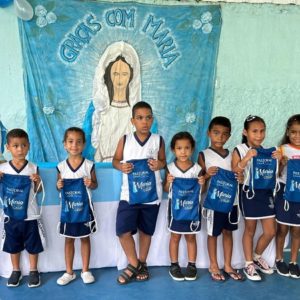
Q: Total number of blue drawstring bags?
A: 7